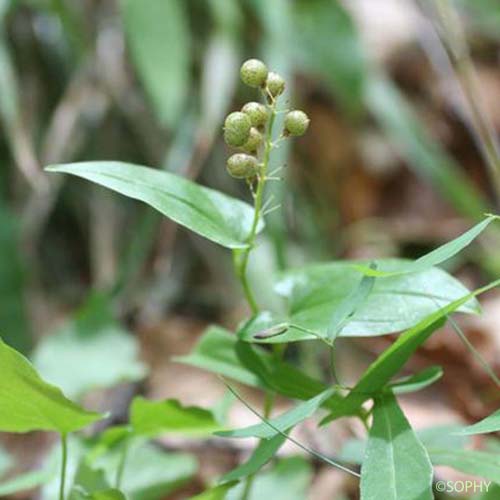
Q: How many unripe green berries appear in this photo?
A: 7